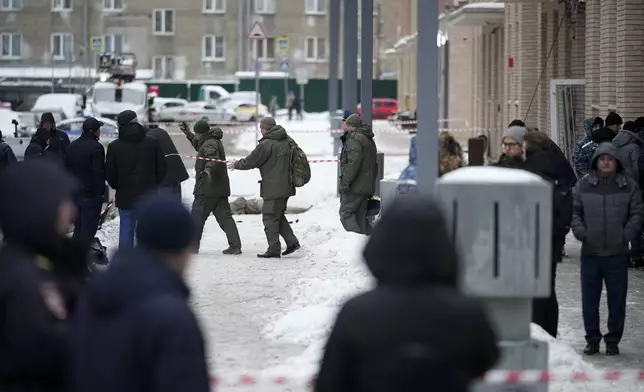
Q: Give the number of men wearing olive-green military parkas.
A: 3